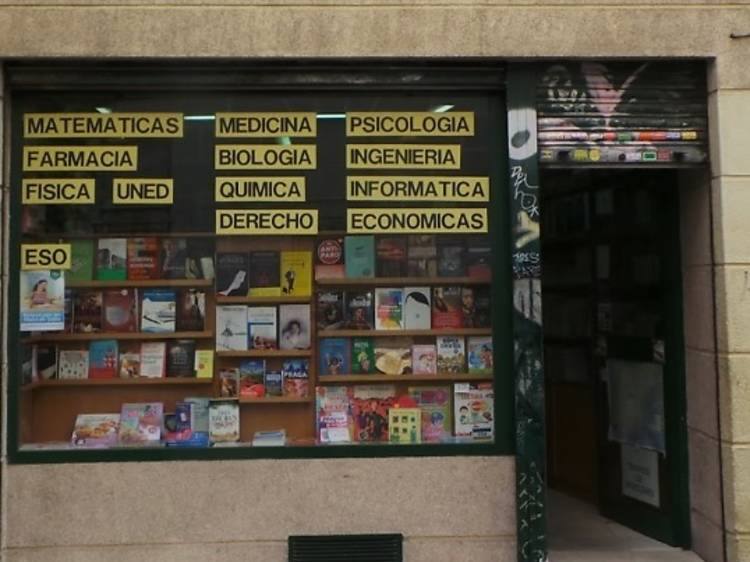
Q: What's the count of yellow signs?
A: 13